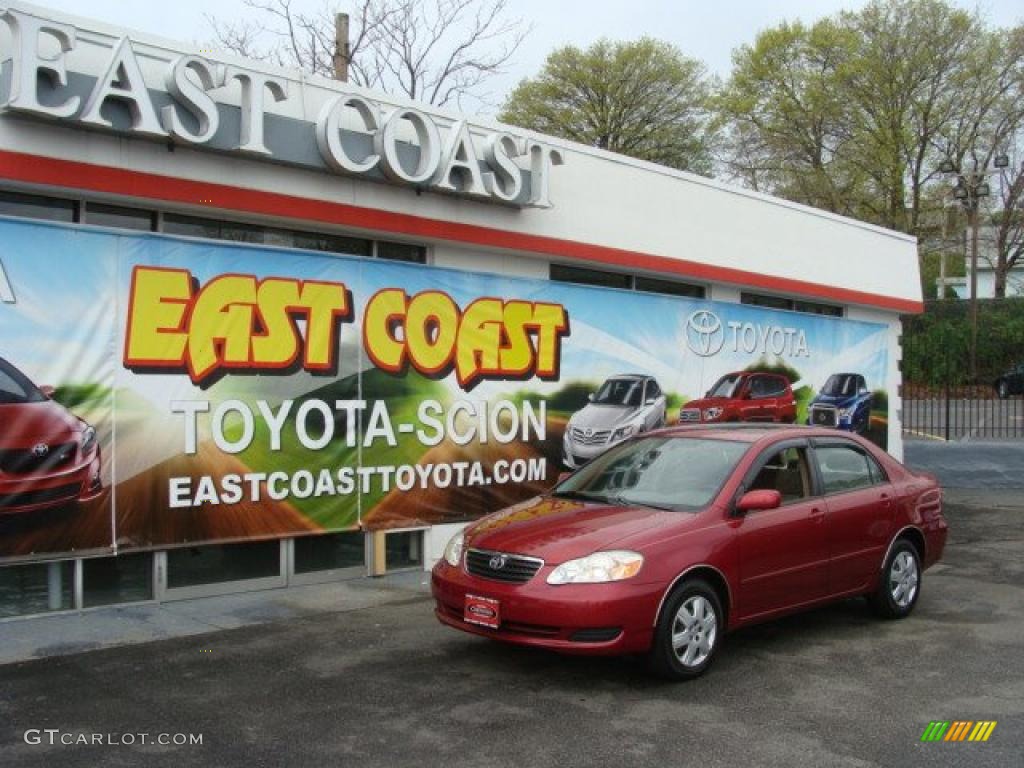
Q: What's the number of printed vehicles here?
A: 4